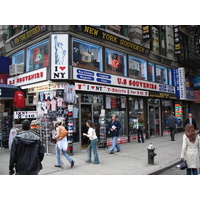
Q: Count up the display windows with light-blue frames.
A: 8